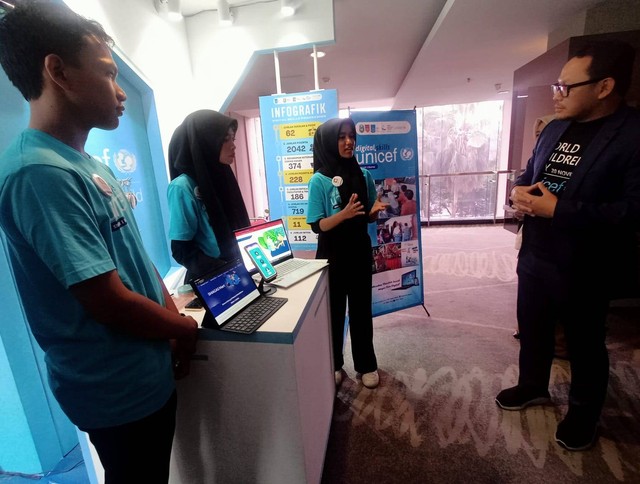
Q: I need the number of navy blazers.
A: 1